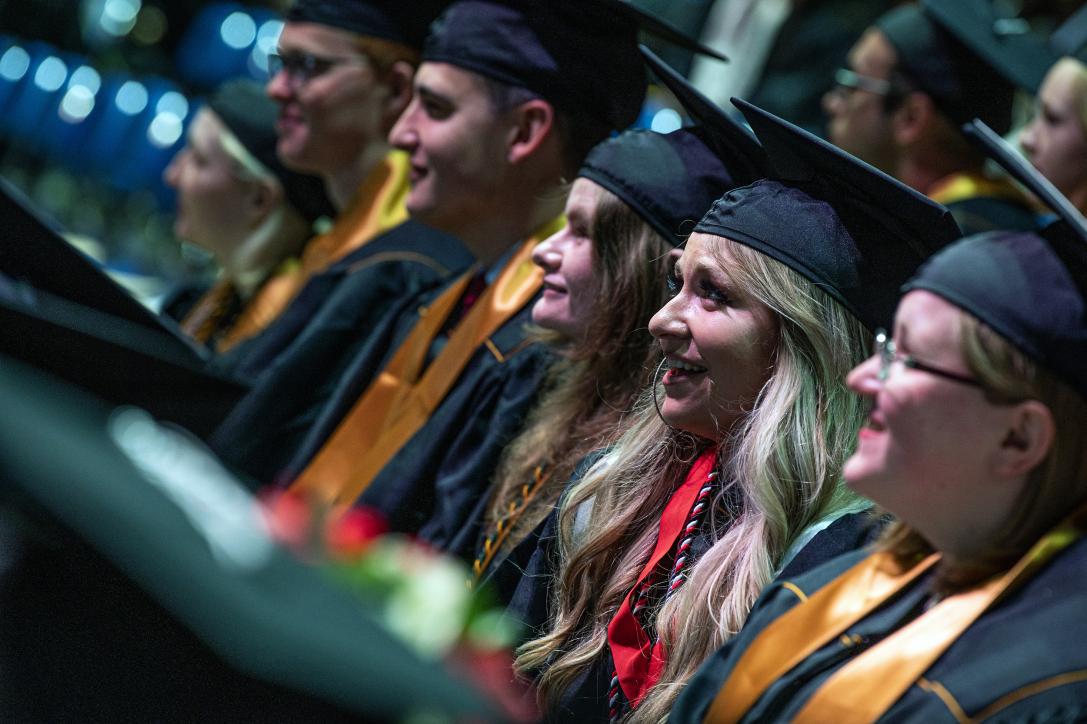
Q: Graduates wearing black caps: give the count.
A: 8